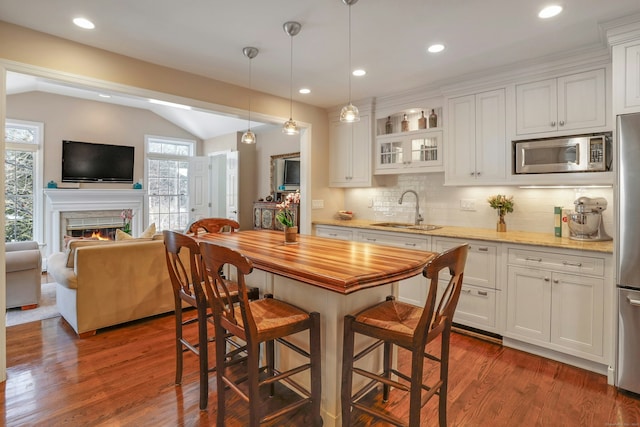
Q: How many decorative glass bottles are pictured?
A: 4